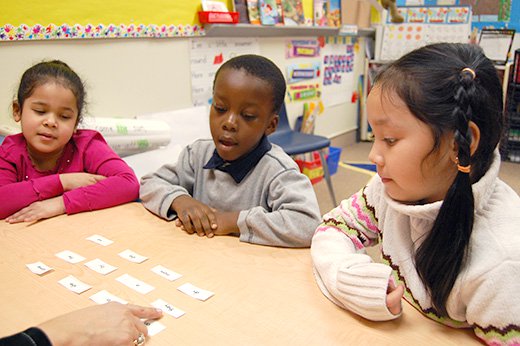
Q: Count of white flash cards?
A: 12